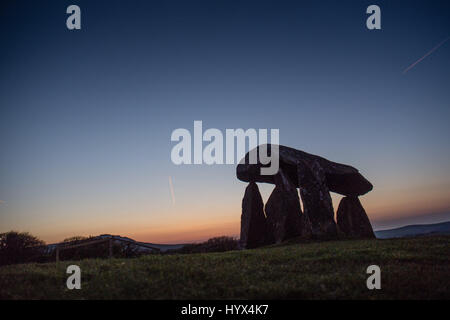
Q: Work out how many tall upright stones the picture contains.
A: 4